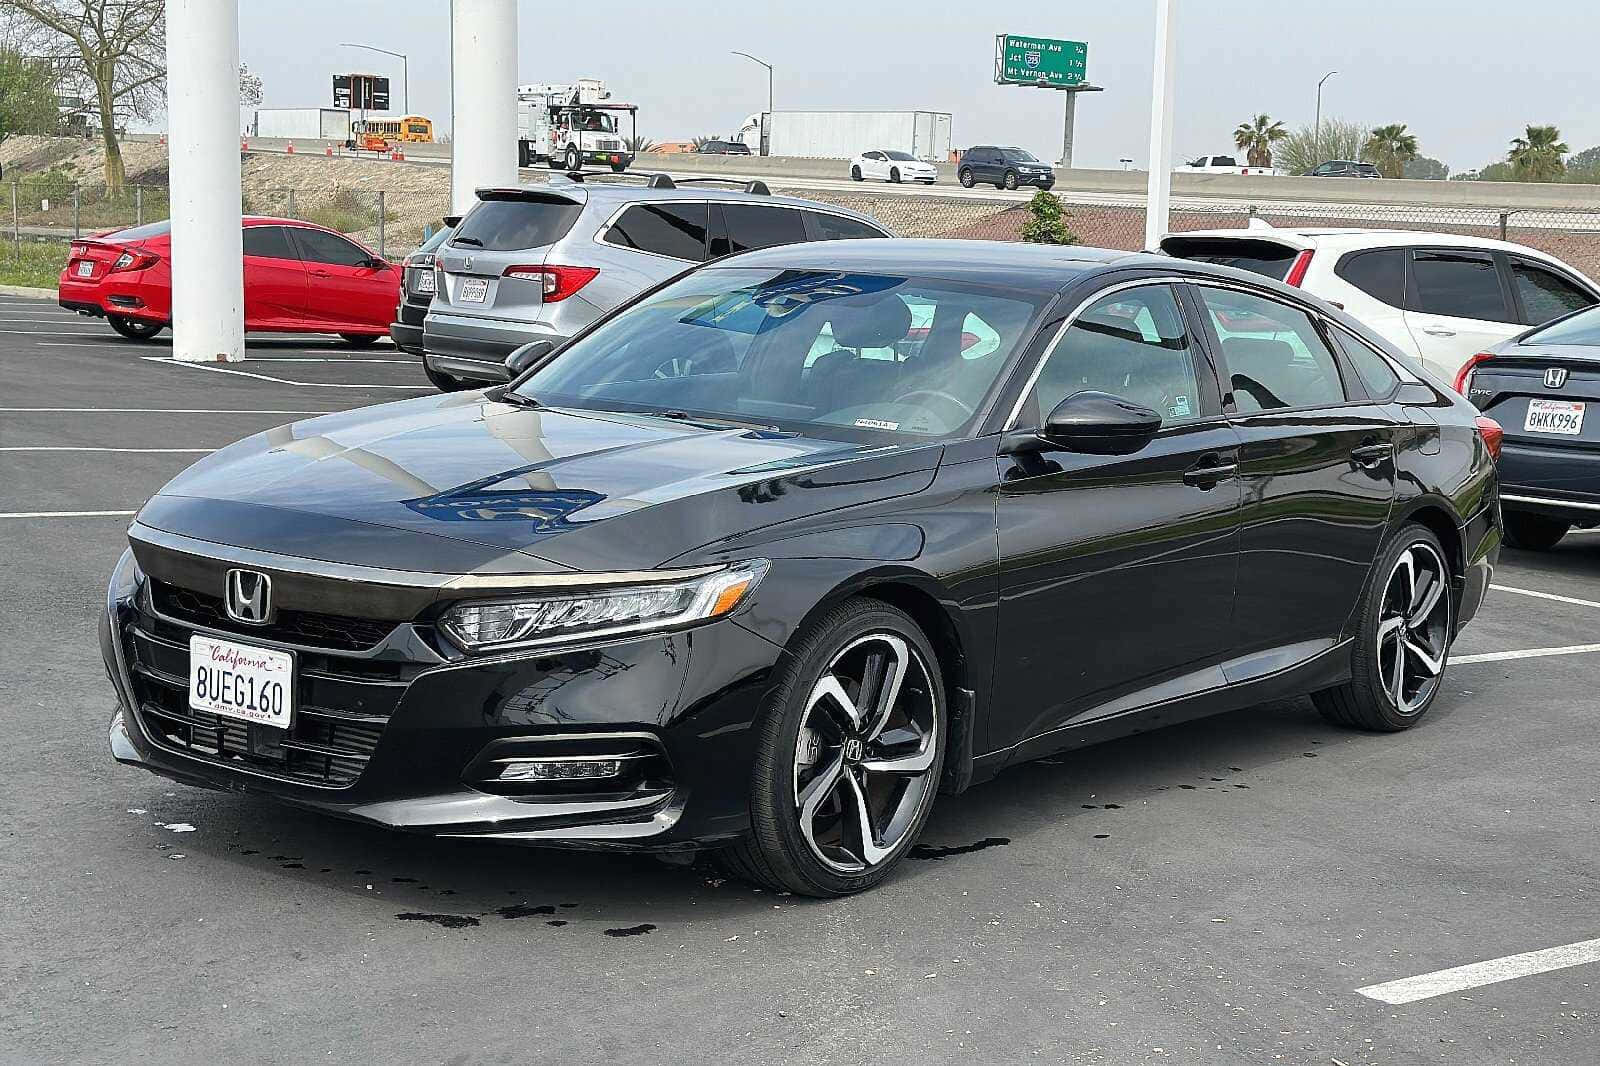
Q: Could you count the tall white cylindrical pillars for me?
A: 2